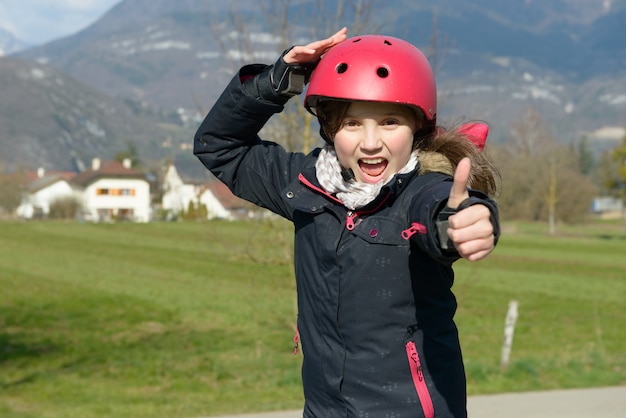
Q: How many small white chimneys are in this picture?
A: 3